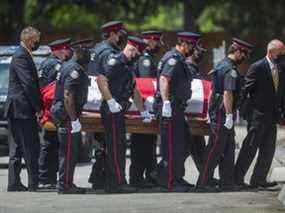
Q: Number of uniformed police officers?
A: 8